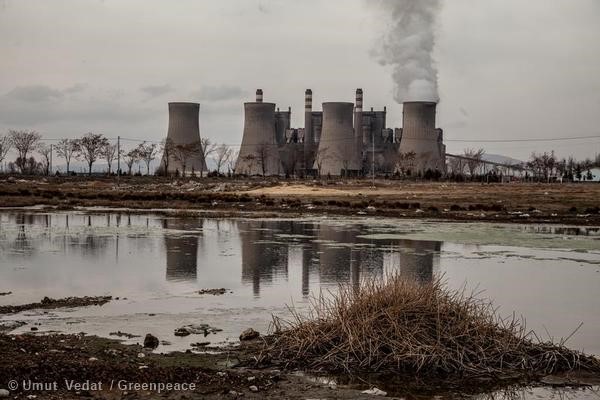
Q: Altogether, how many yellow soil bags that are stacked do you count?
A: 0